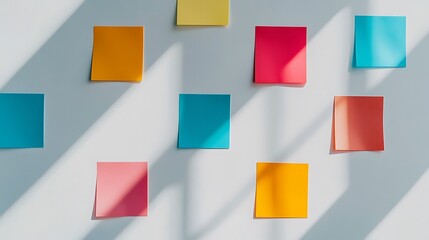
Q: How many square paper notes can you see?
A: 9